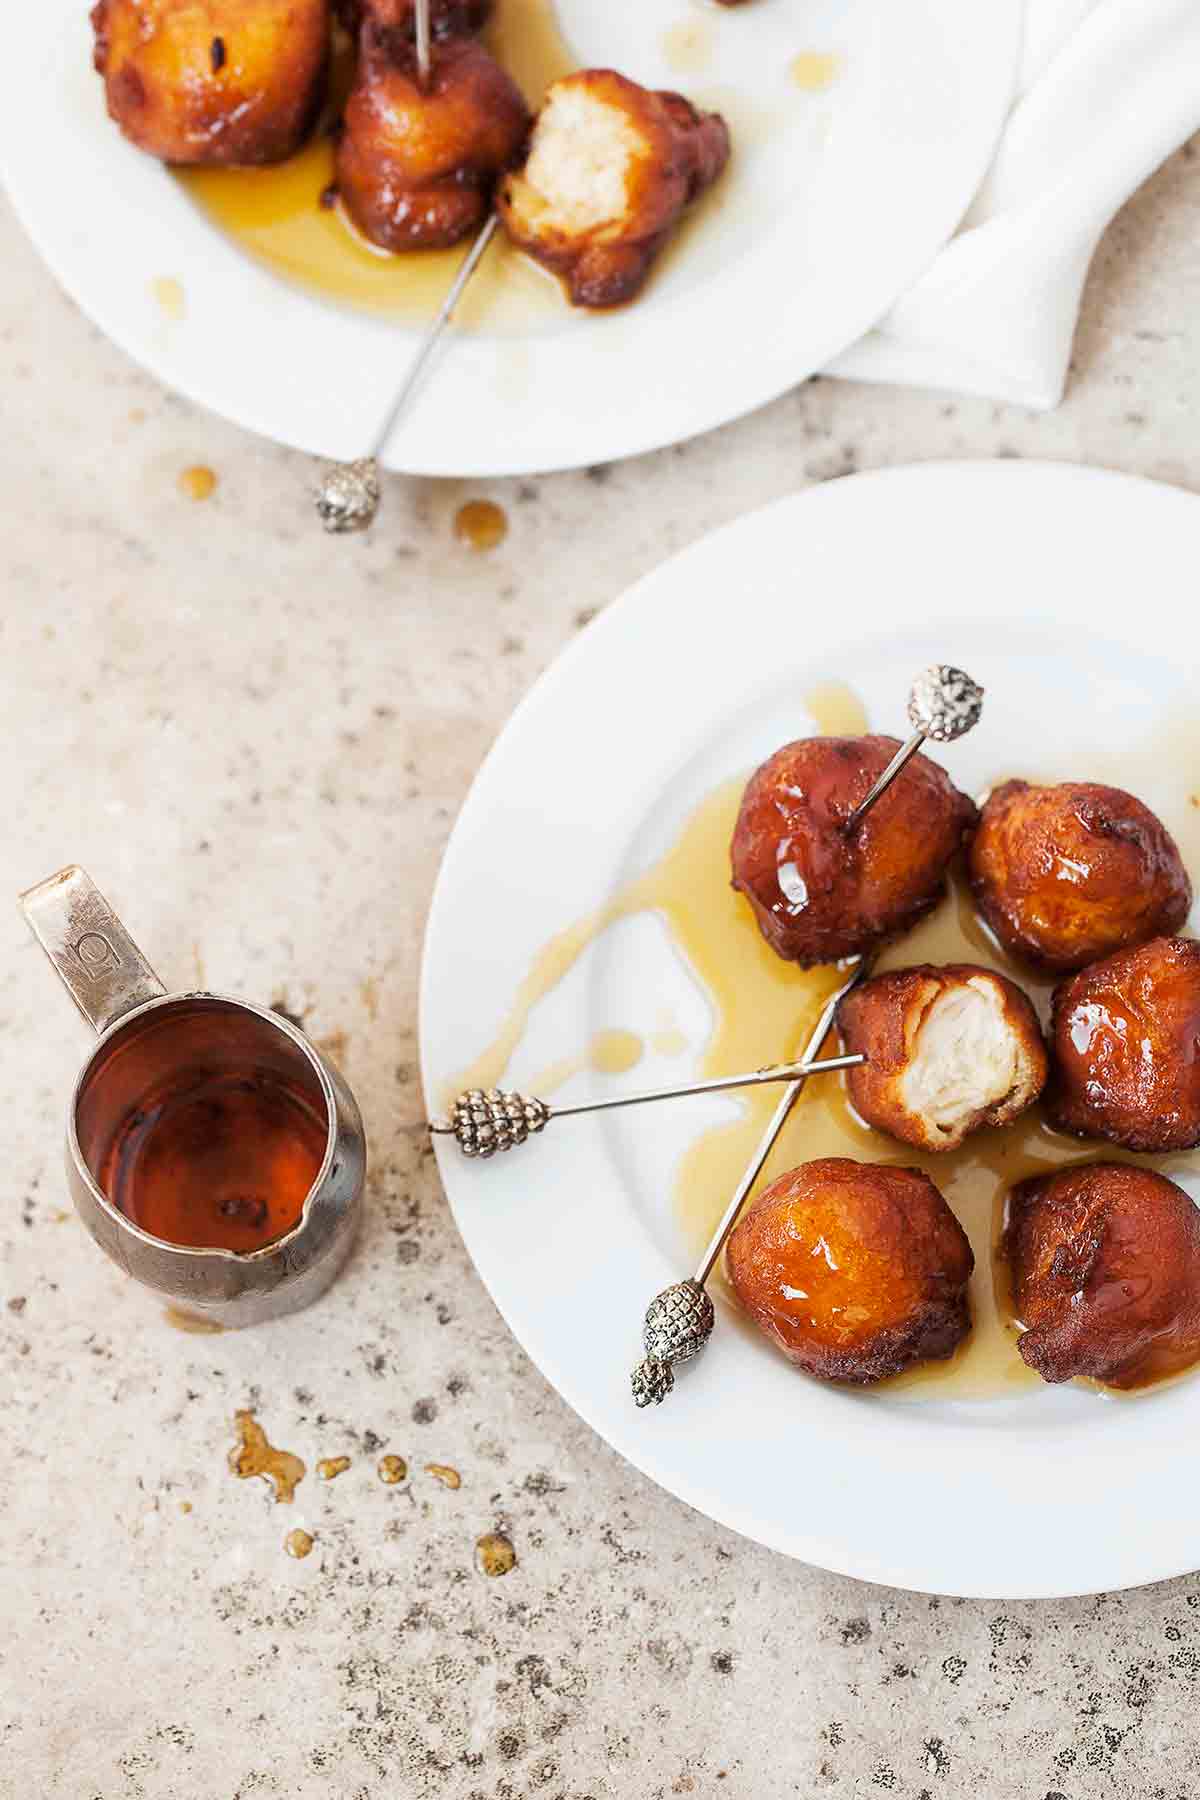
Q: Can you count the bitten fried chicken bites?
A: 2